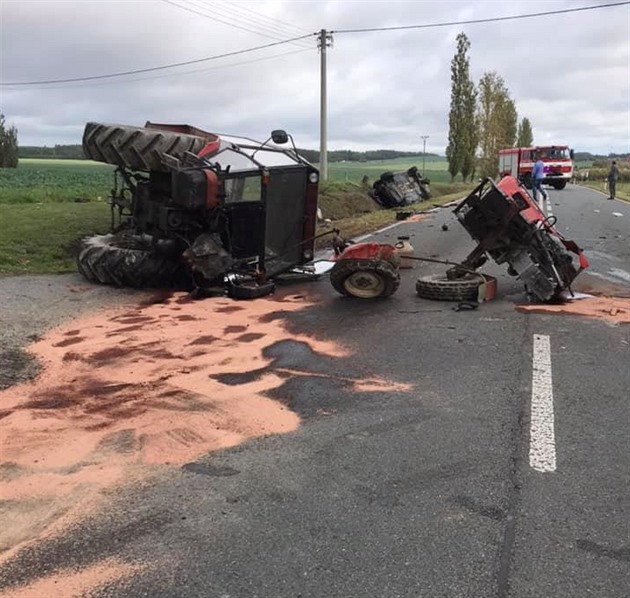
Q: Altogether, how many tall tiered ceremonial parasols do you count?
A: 0